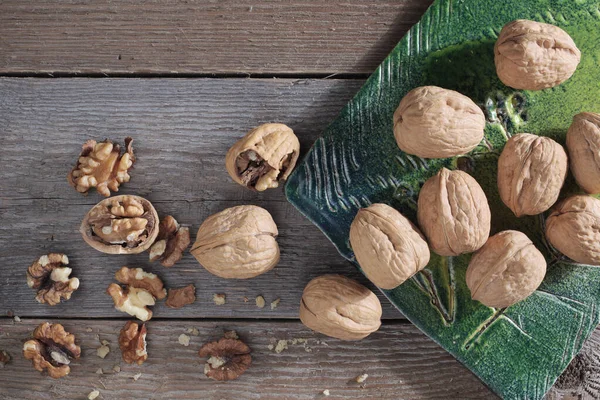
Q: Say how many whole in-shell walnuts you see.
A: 10